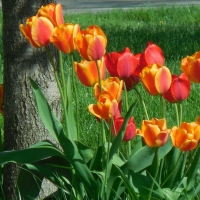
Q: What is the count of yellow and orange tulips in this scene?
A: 11